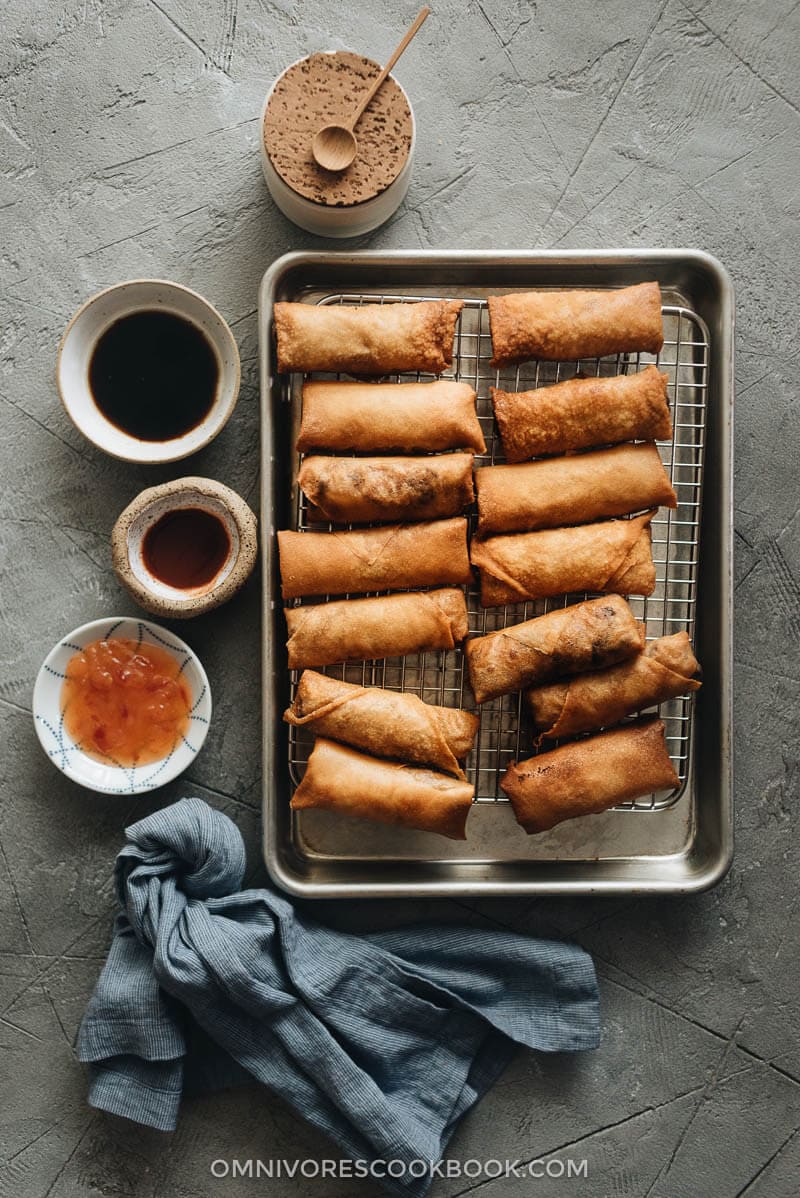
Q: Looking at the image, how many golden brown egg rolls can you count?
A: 14